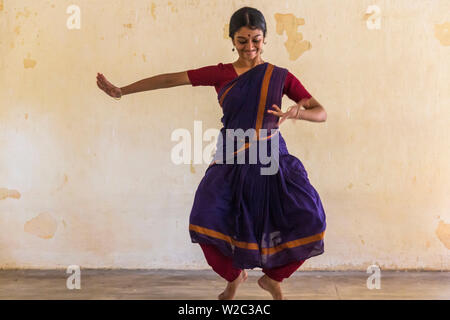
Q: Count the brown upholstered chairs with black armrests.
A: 0